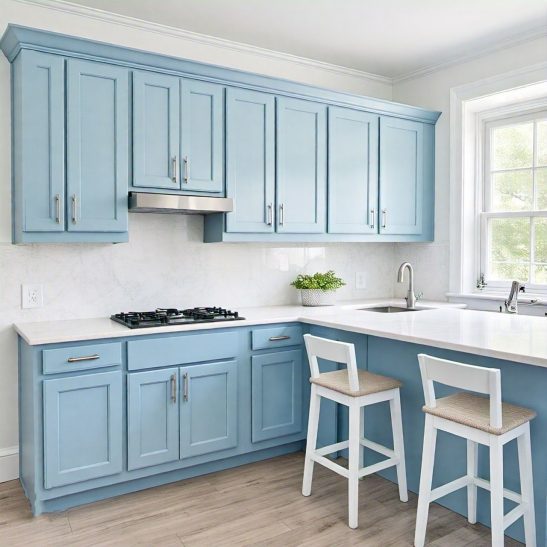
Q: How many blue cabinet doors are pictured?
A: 12